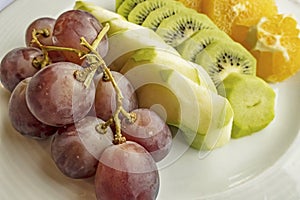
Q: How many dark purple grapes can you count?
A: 9